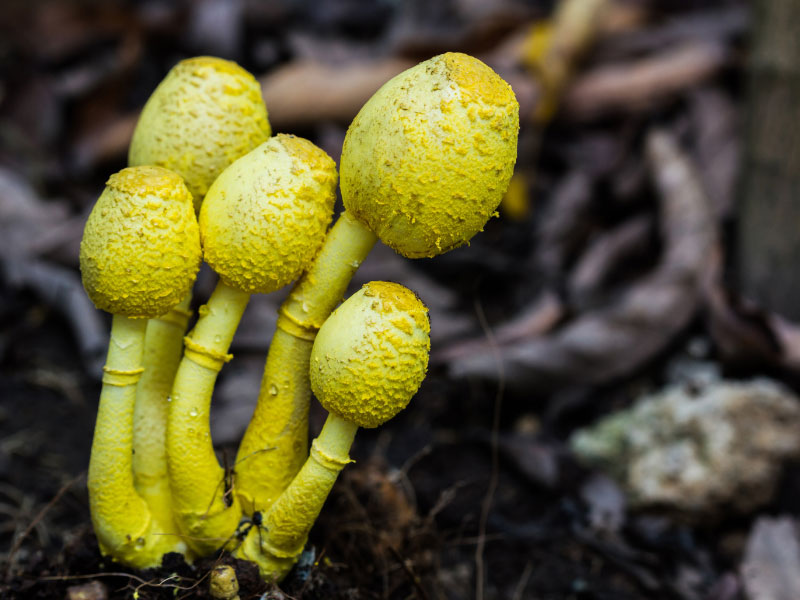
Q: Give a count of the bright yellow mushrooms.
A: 5